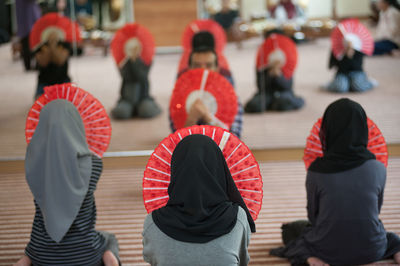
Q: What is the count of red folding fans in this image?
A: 9